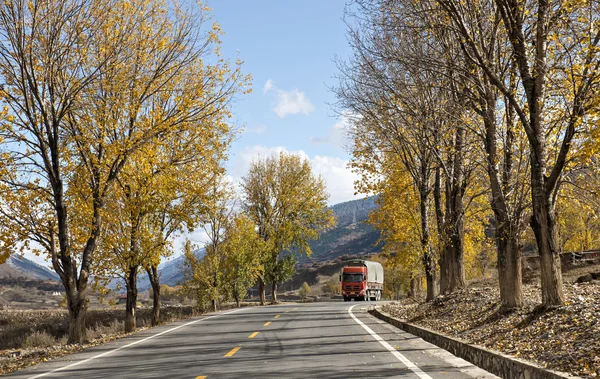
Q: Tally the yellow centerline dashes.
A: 7